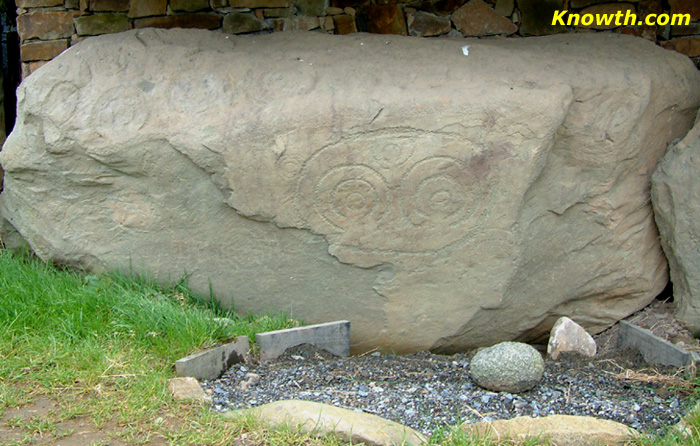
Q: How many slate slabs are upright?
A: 3